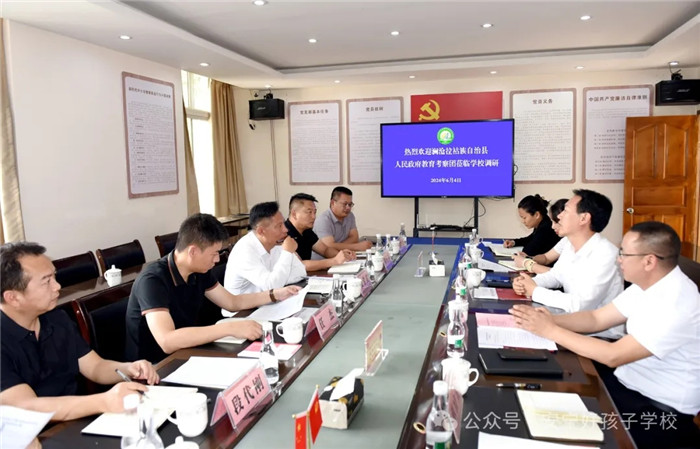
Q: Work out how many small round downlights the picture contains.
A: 13